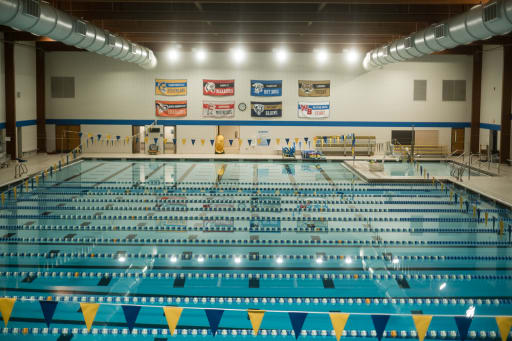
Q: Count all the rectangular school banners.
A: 8